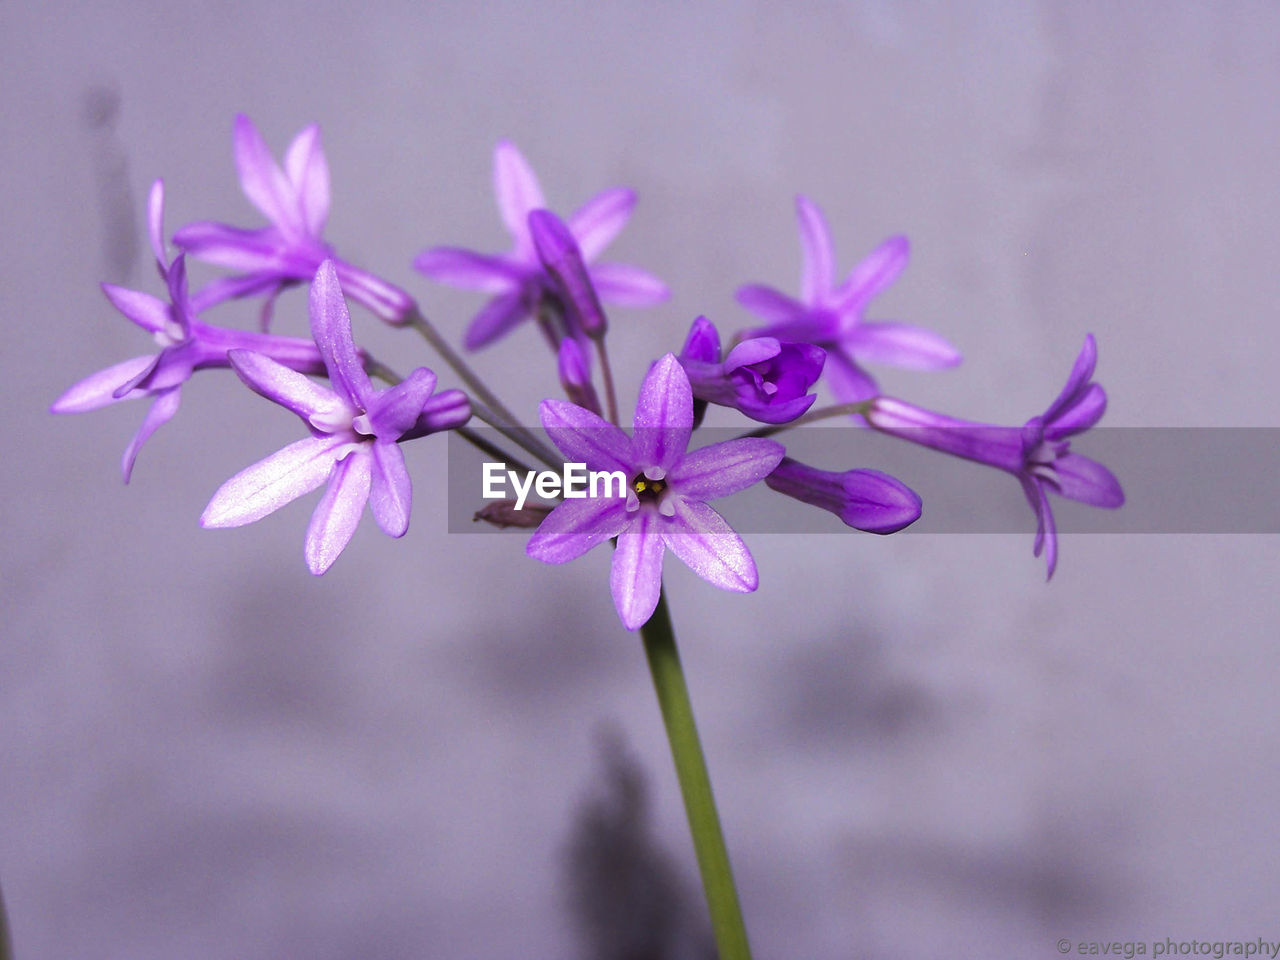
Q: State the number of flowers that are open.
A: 7